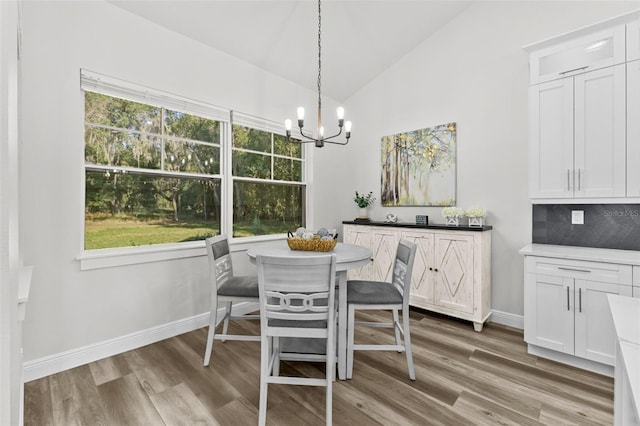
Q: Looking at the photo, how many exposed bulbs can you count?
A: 5